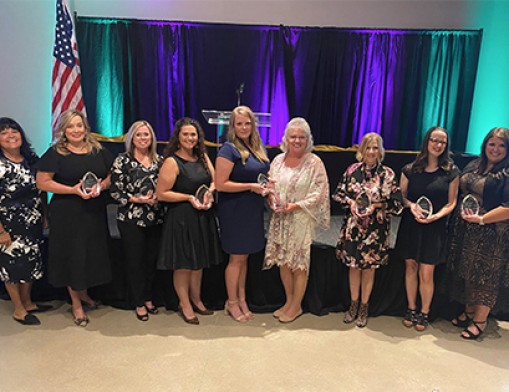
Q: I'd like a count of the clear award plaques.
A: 8